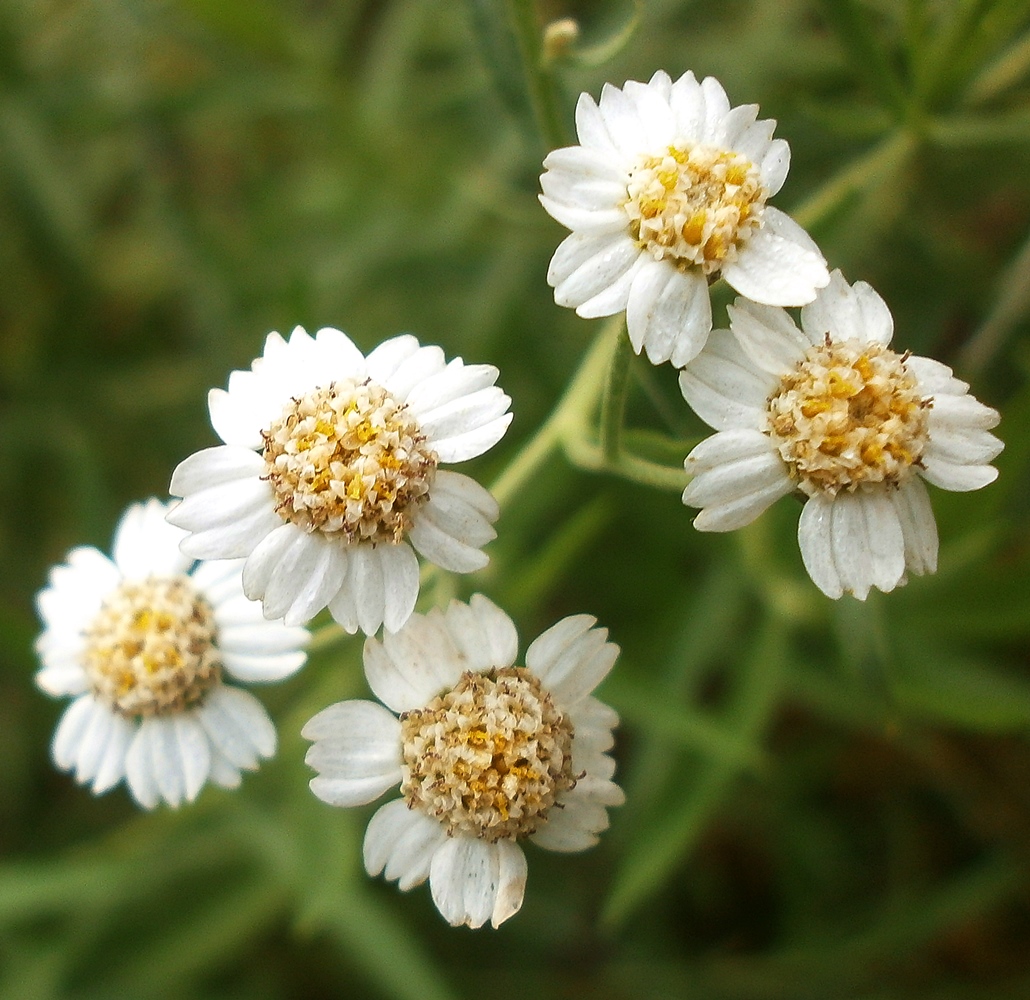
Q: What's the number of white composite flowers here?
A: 5